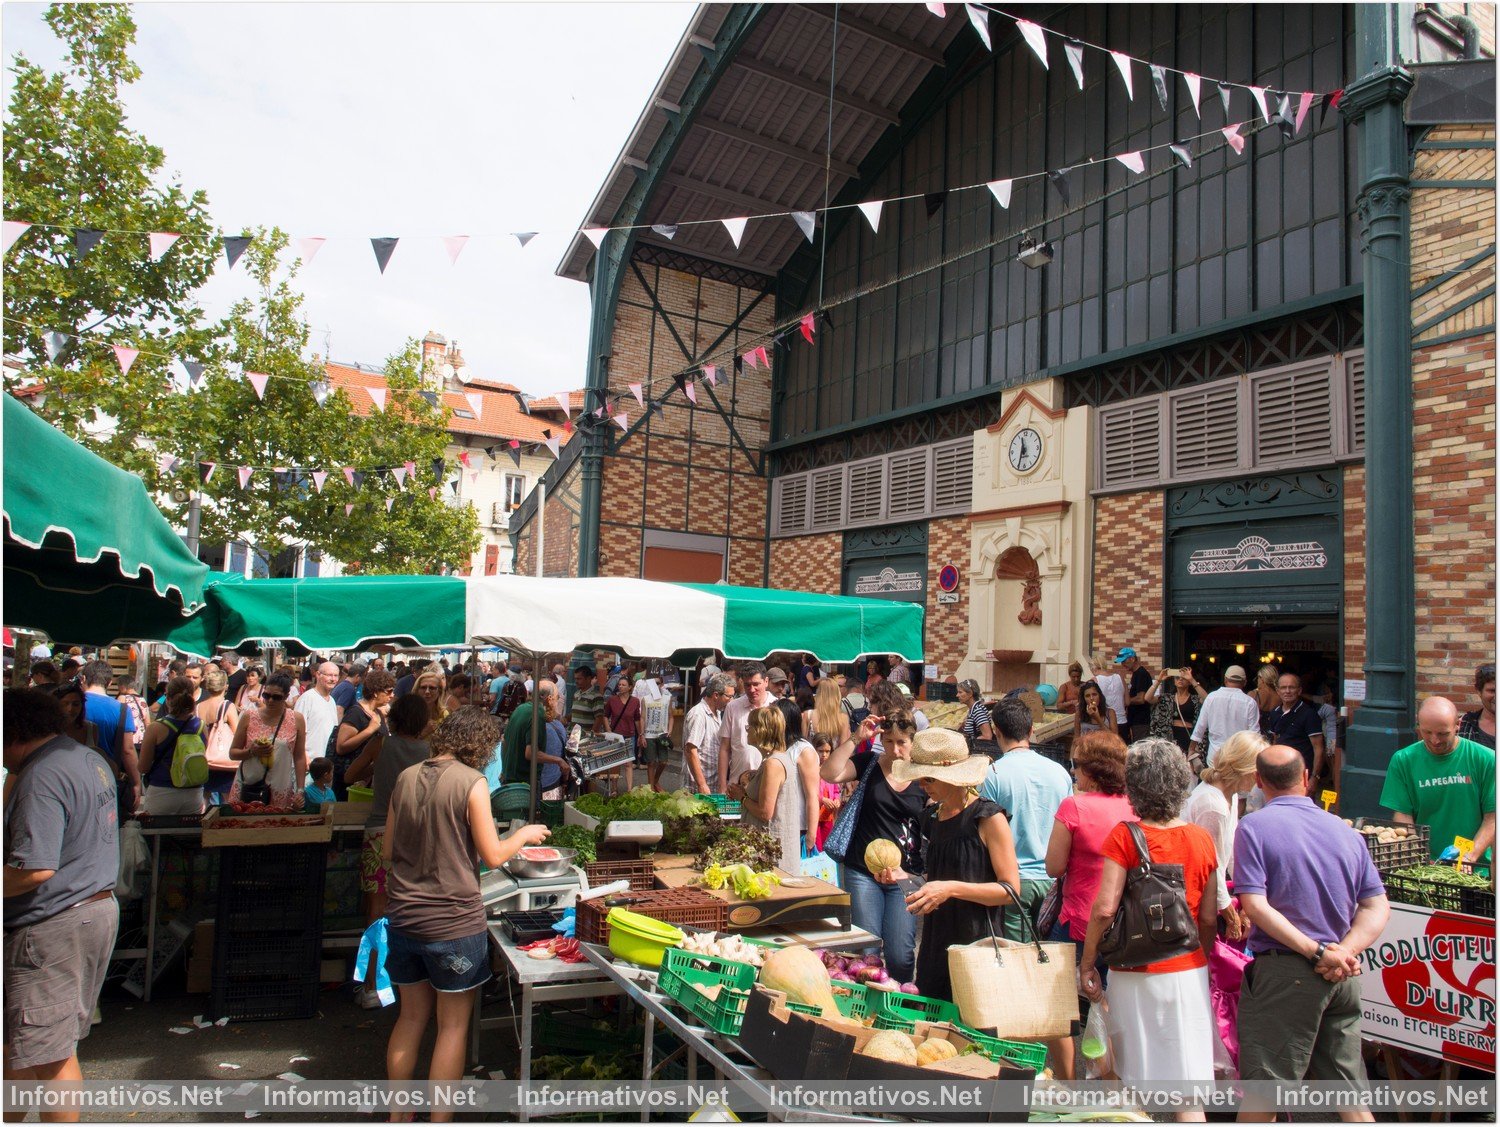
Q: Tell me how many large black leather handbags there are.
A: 1